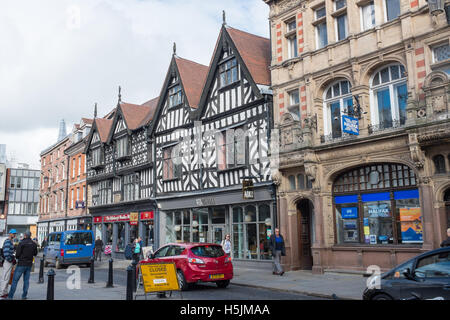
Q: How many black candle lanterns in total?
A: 0